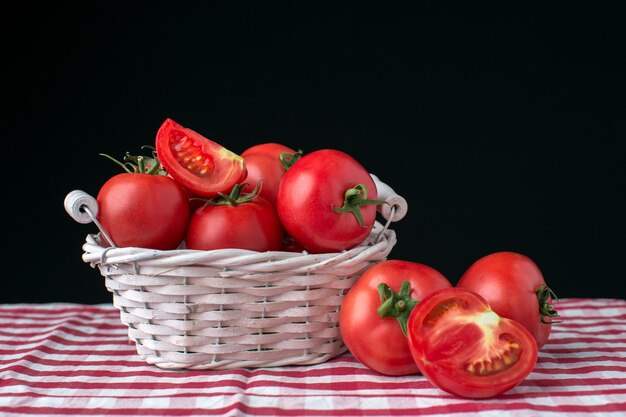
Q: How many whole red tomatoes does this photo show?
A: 6